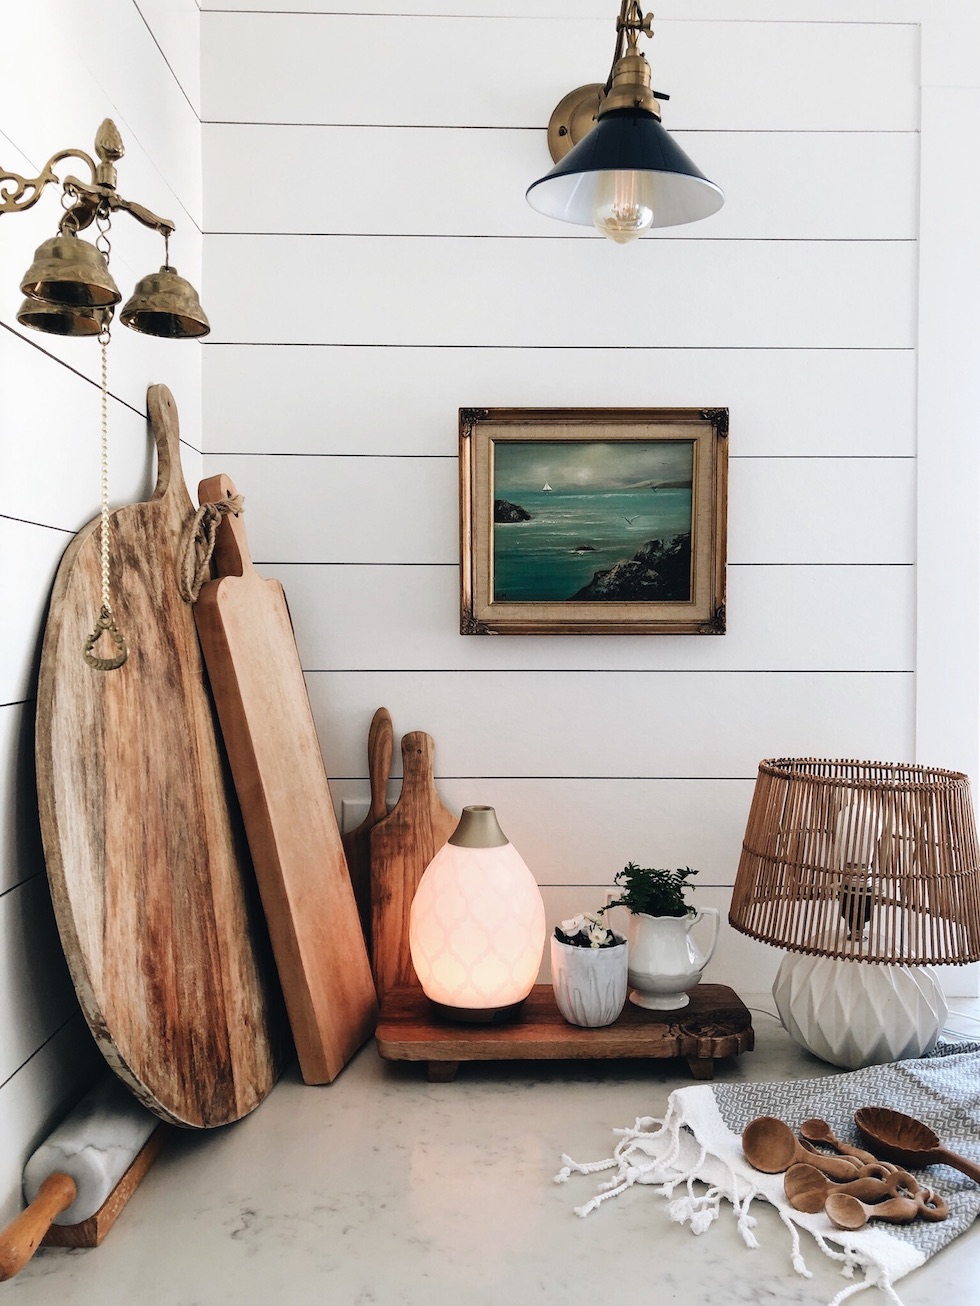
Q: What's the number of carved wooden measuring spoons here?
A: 5